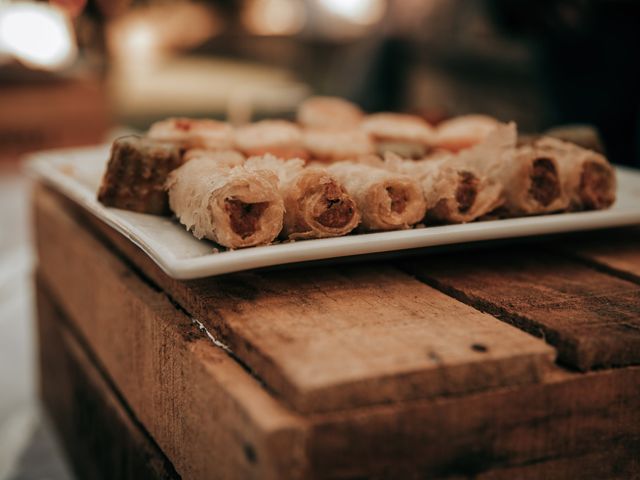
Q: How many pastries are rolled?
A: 6